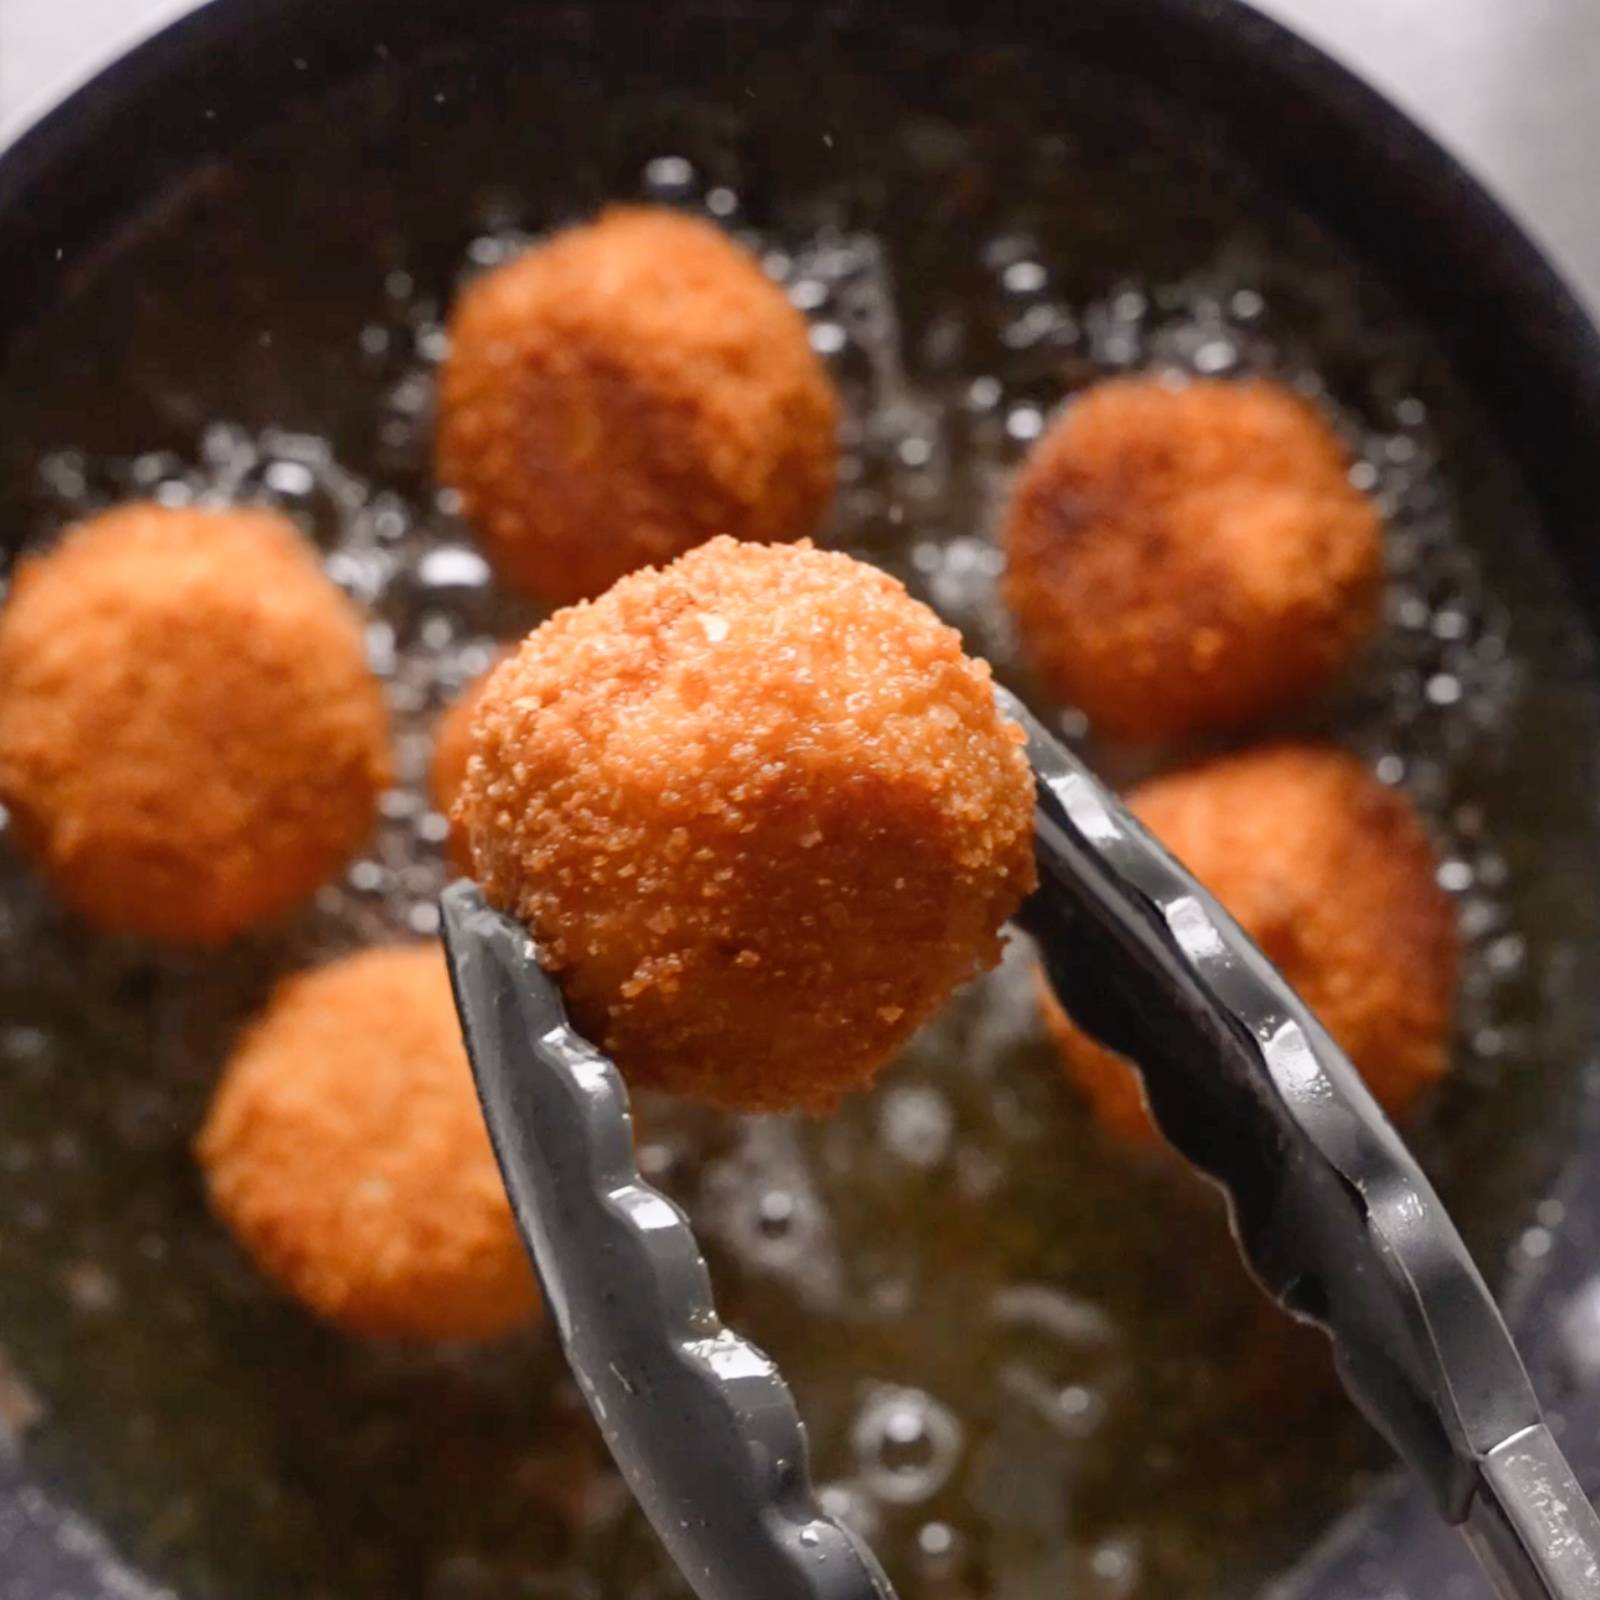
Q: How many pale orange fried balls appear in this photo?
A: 7